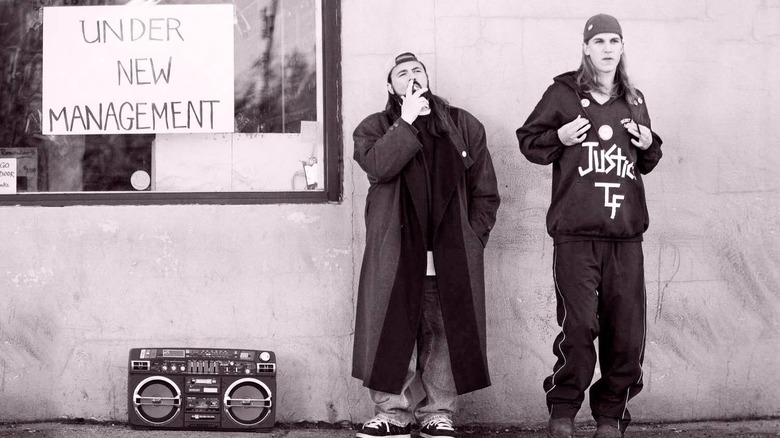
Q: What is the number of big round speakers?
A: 2